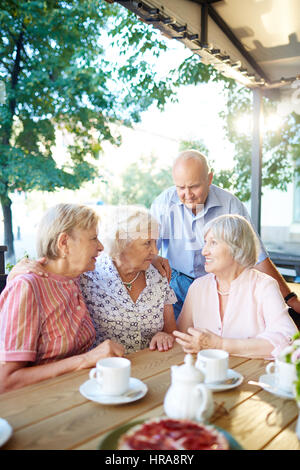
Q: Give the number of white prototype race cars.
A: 0